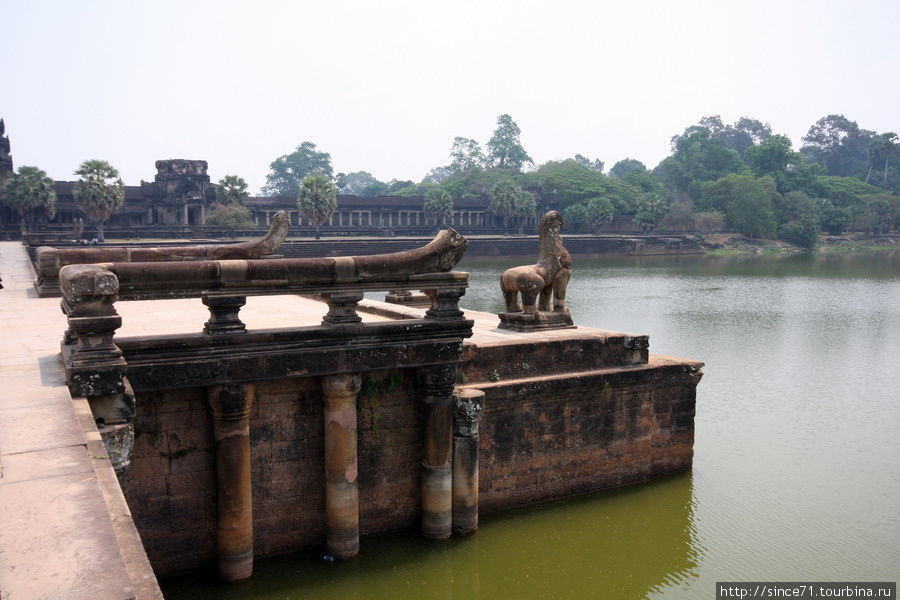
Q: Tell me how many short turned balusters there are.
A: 3